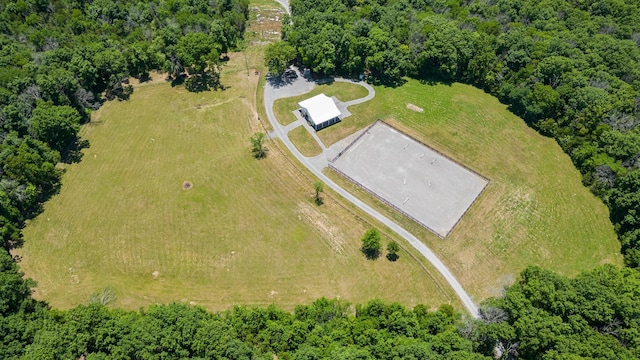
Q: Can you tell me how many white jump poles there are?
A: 6